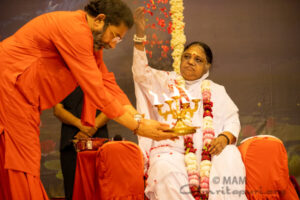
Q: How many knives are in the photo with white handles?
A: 0